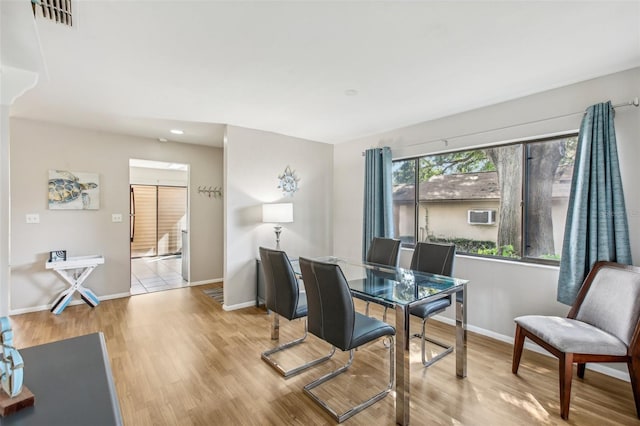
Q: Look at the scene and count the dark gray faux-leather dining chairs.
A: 4